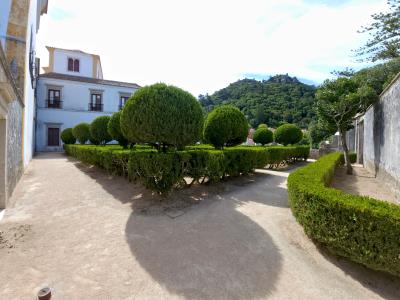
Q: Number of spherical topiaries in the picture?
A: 8